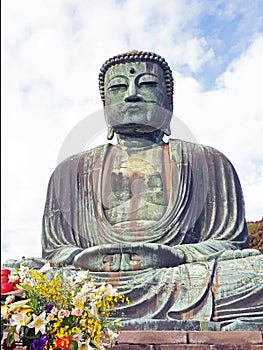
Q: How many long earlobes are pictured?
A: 2